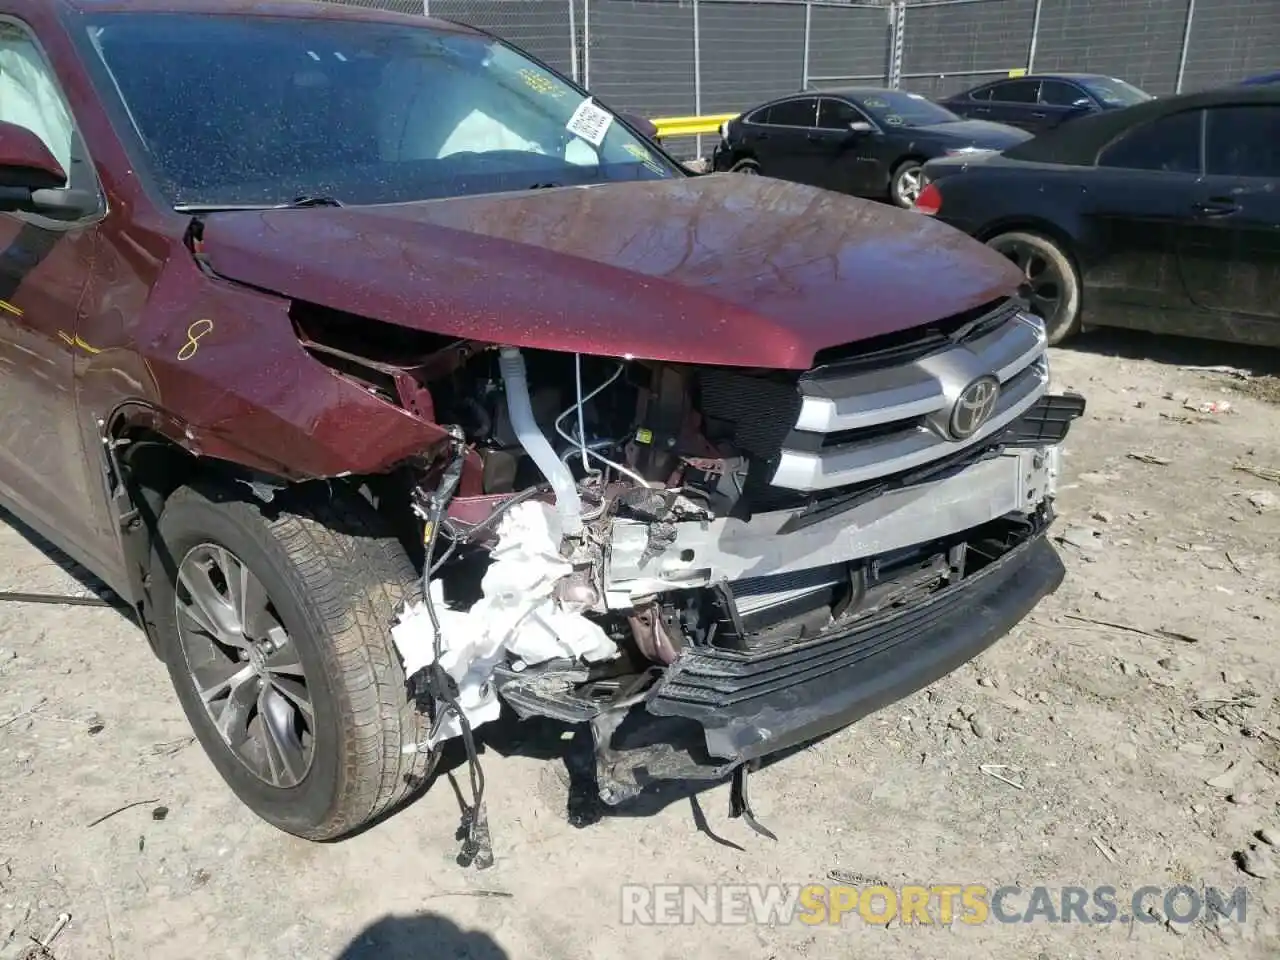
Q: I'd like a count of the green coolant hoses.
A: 0